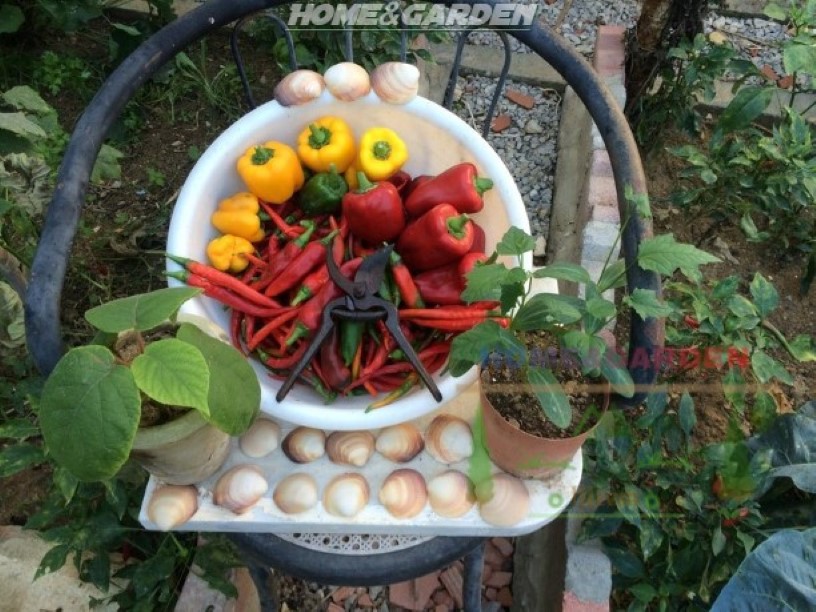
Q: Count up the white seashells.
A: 15